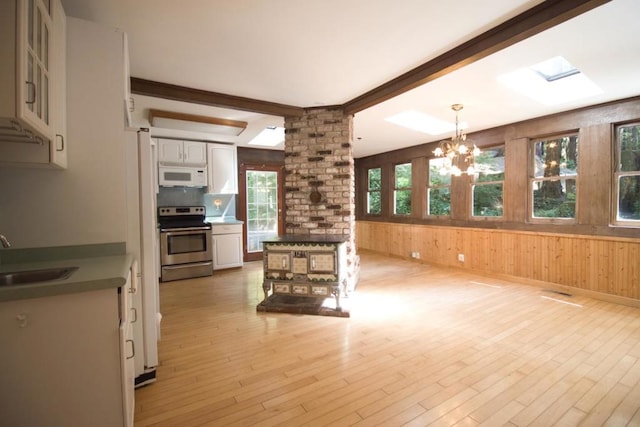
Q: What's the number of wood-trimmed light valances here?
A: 1